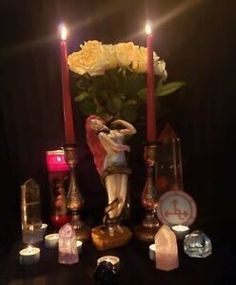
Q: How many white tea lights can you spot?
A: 7